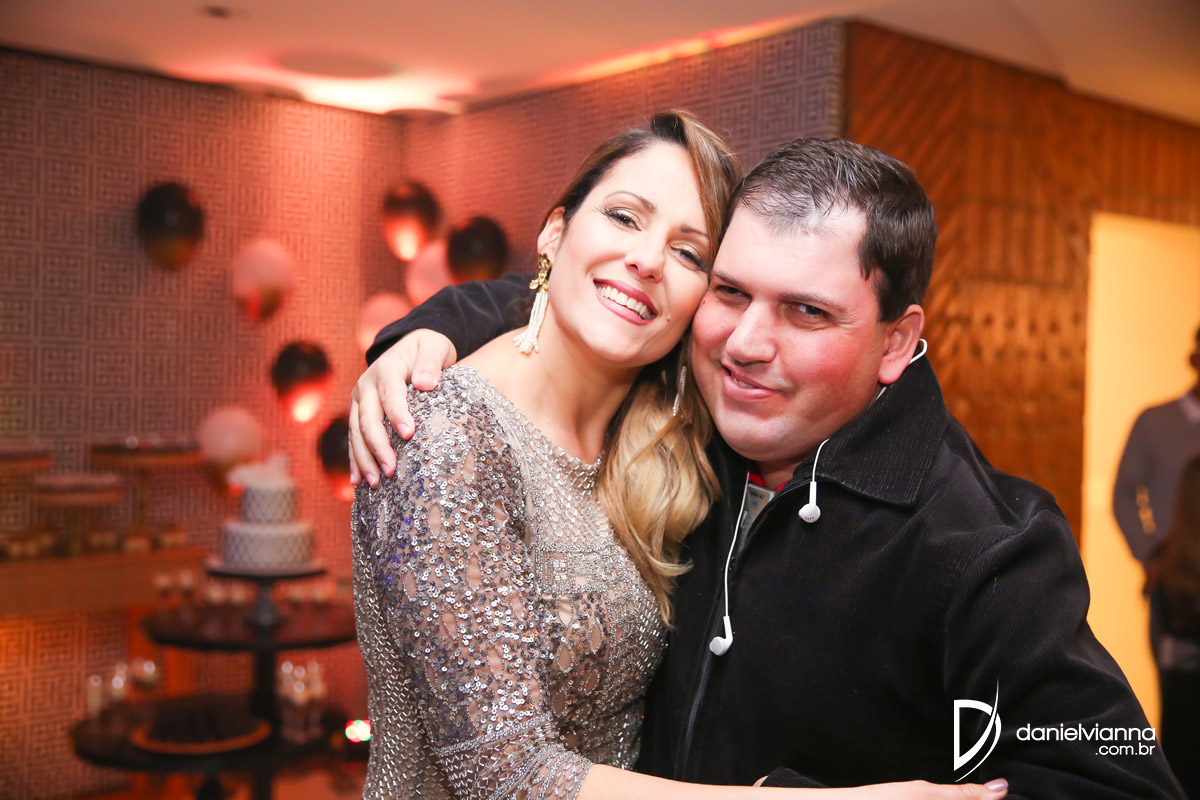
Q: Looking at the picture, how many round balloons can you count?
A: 9